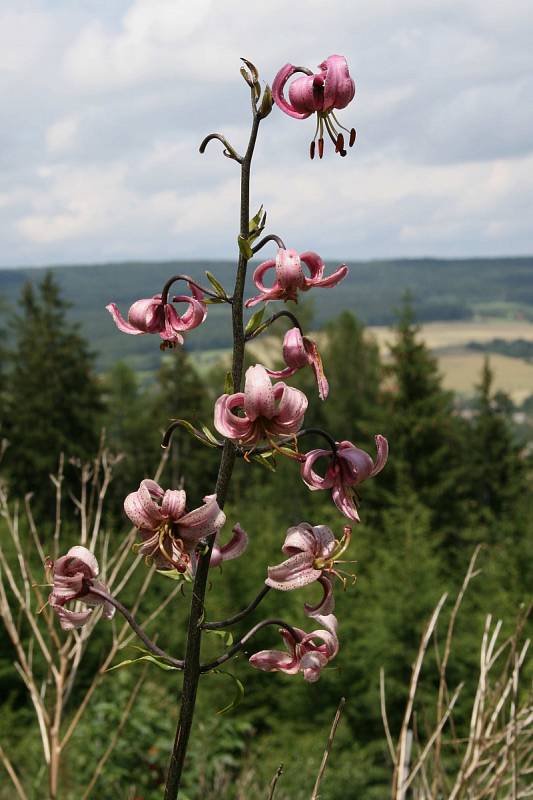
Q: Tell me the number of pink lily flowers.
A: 11